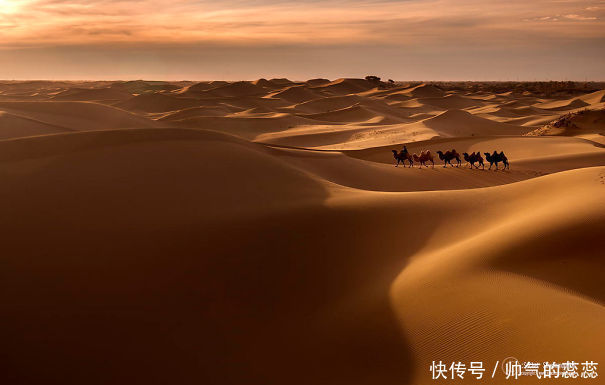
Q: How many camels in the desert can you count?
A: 5